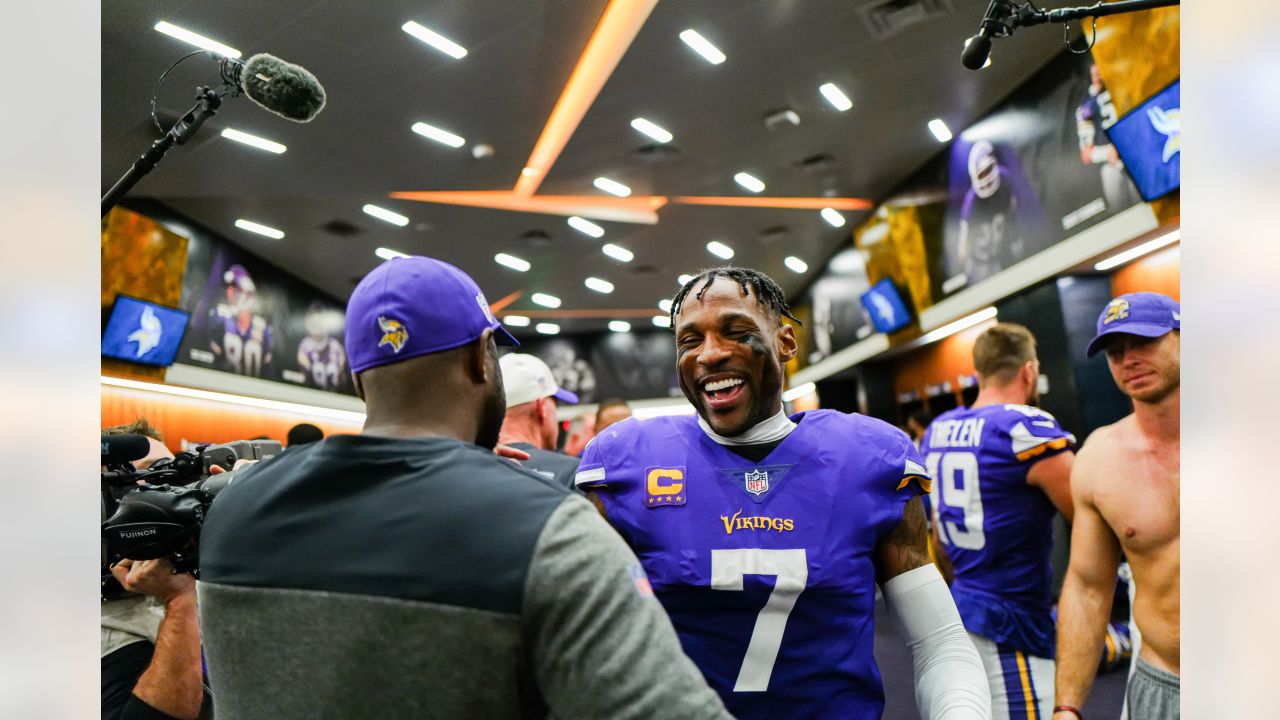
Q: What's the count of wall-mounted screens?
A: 3